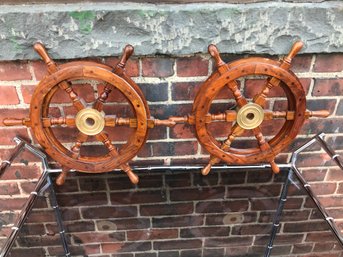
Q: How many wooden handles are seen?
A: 12